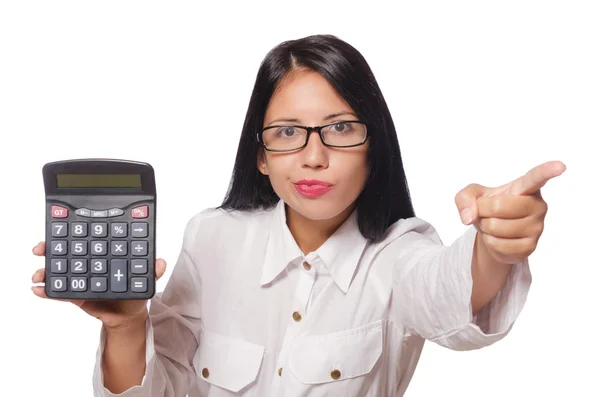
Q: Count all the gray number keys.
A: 11